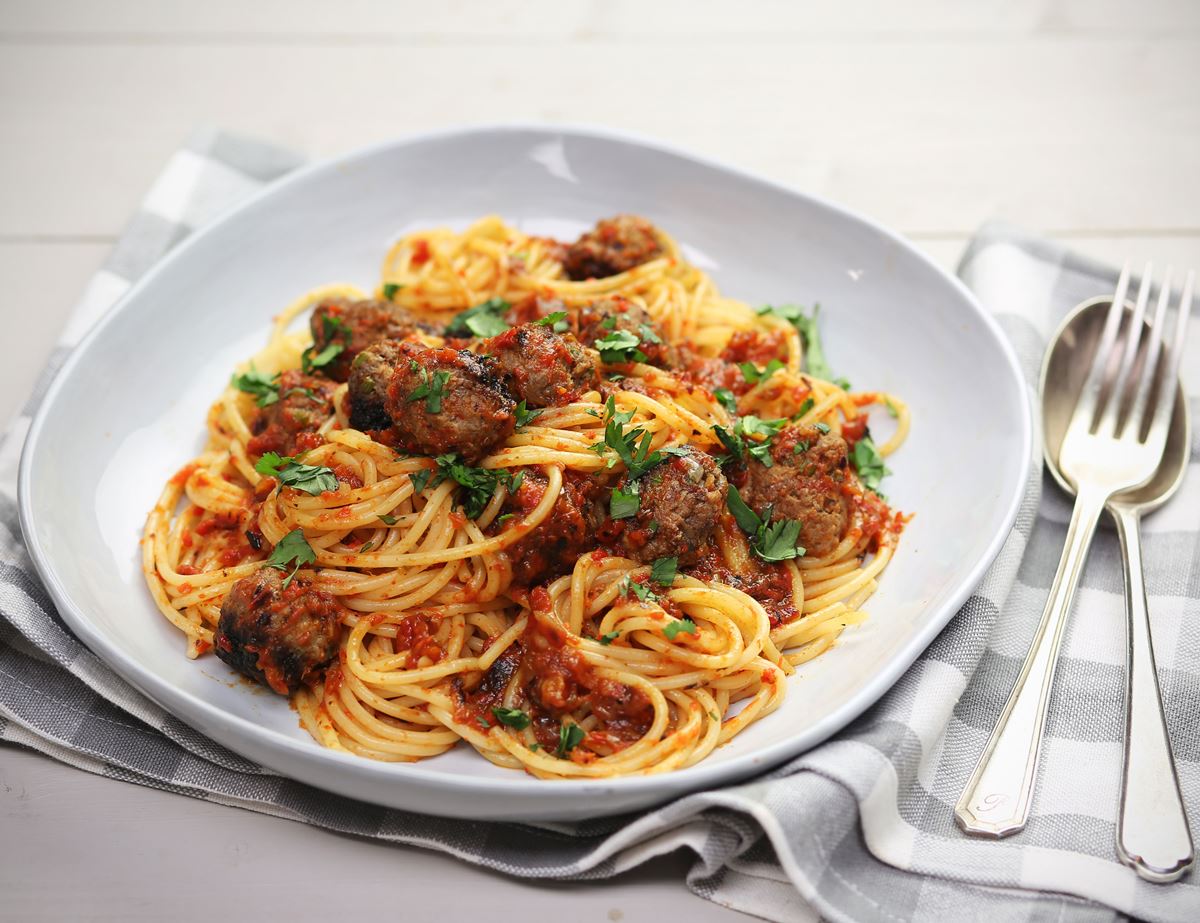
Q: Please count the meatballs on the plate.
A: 11